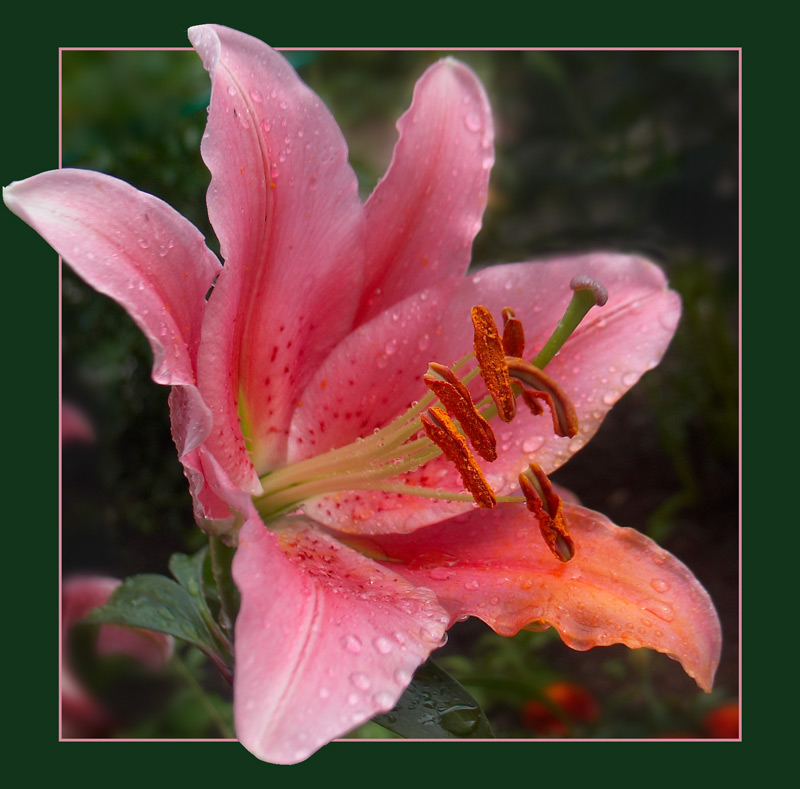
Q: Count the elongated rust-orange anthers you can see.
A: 6